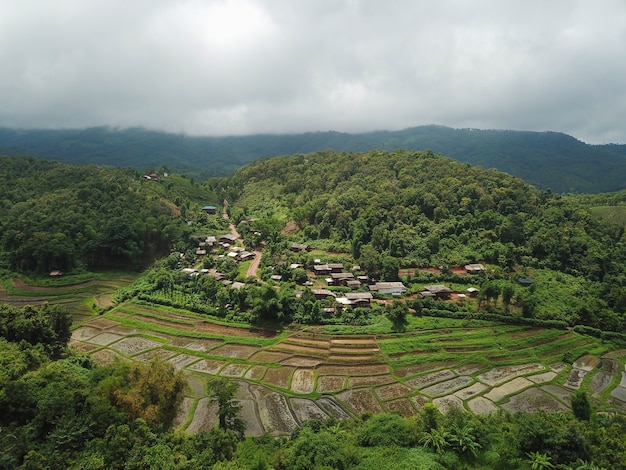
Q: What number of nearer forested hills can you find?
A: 2